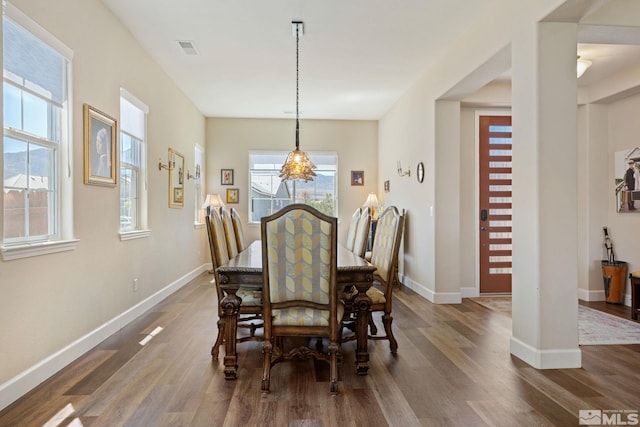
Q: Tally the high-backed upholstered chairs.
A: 7